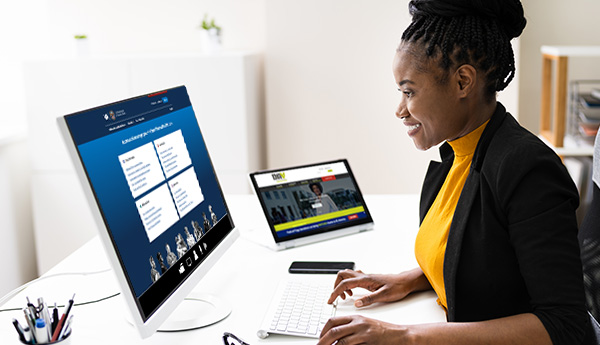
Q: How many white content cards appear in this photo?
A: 4